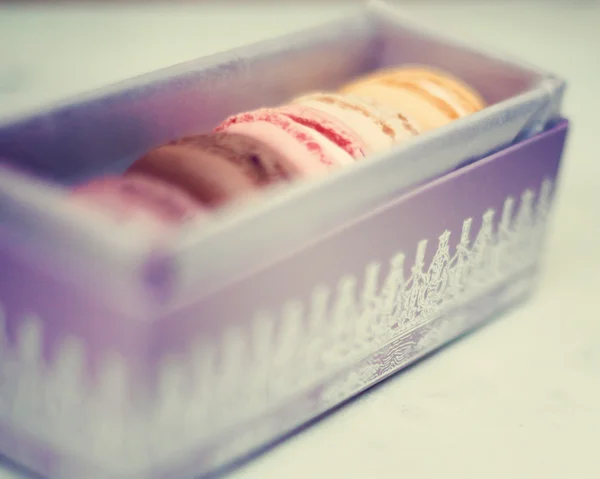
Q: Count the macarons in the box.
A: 5